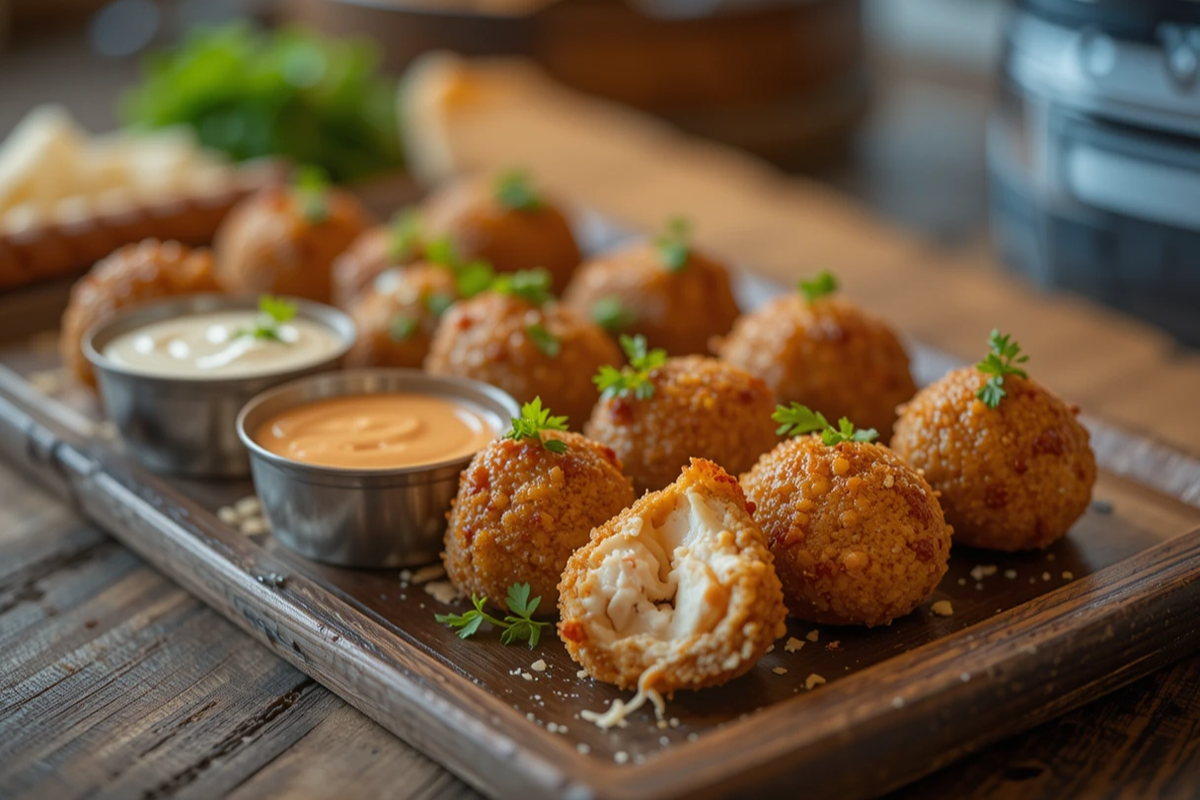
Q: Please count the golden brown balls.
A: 13